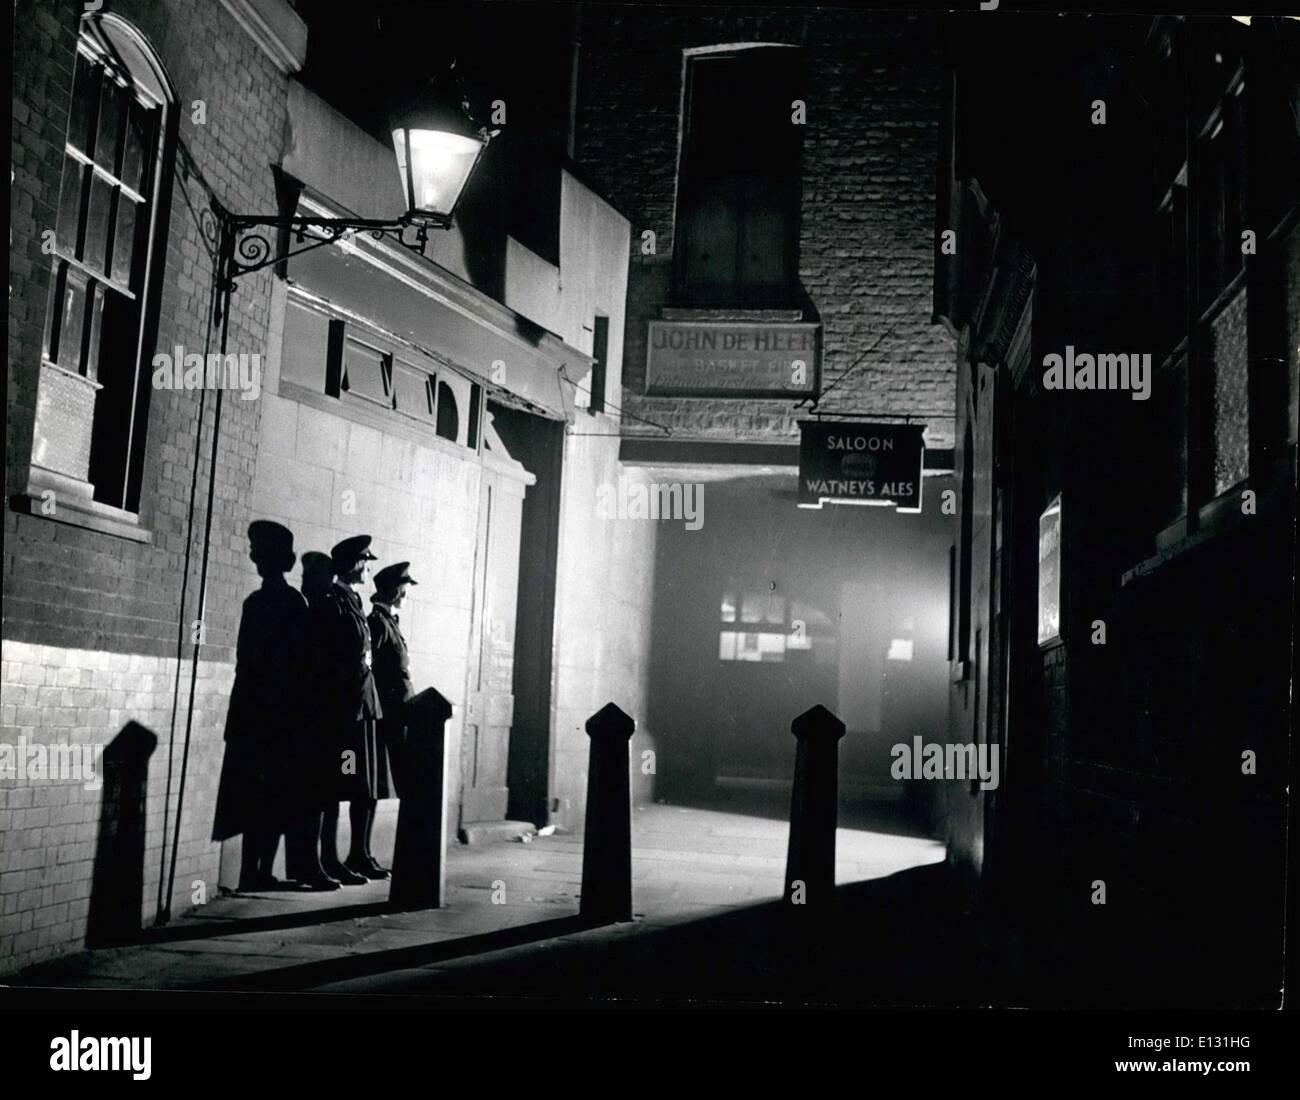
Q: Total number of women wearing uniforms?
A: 2